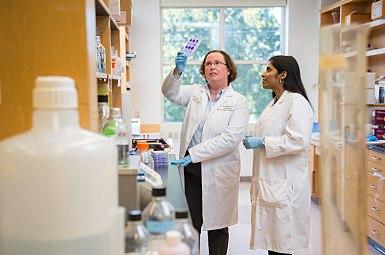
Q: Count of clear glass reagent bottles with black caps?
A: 3